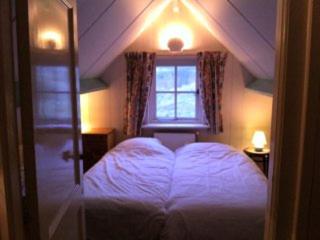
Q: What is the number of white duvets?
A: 2